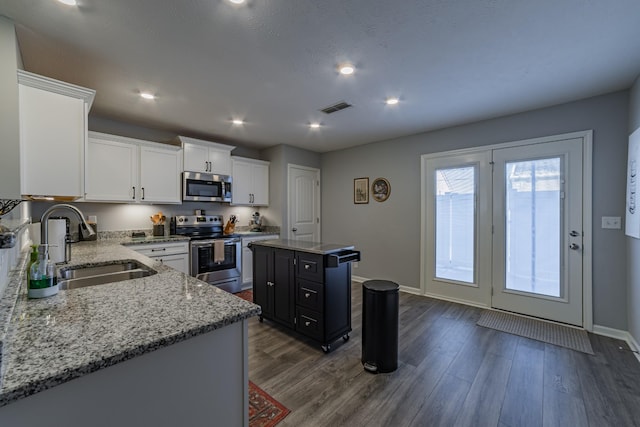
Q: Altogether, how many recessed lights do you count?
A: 7